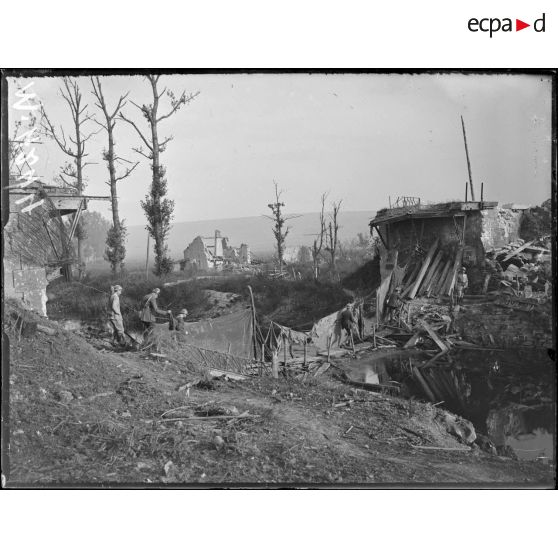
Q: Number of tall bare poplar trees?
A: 3